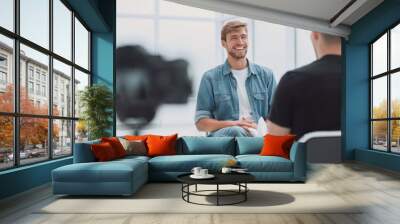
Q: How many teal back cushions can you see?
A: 2